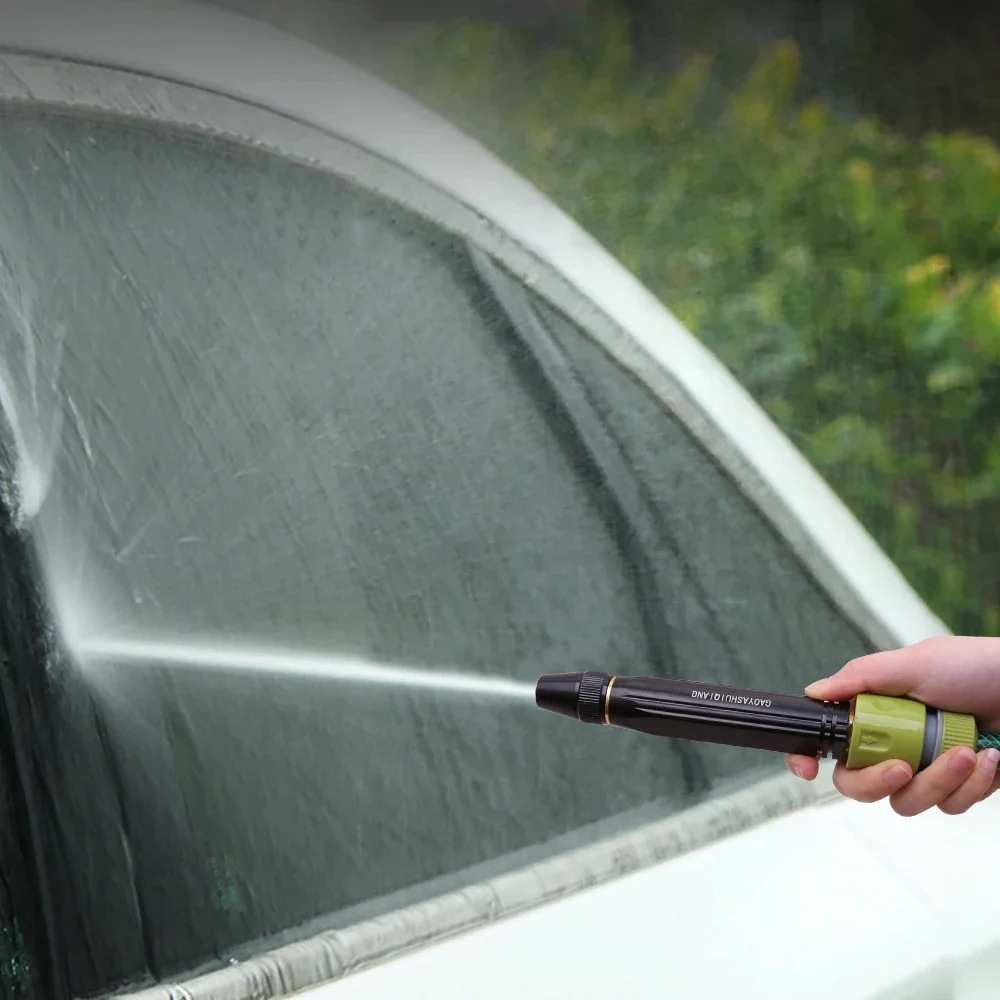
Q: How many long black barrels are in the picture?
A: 1